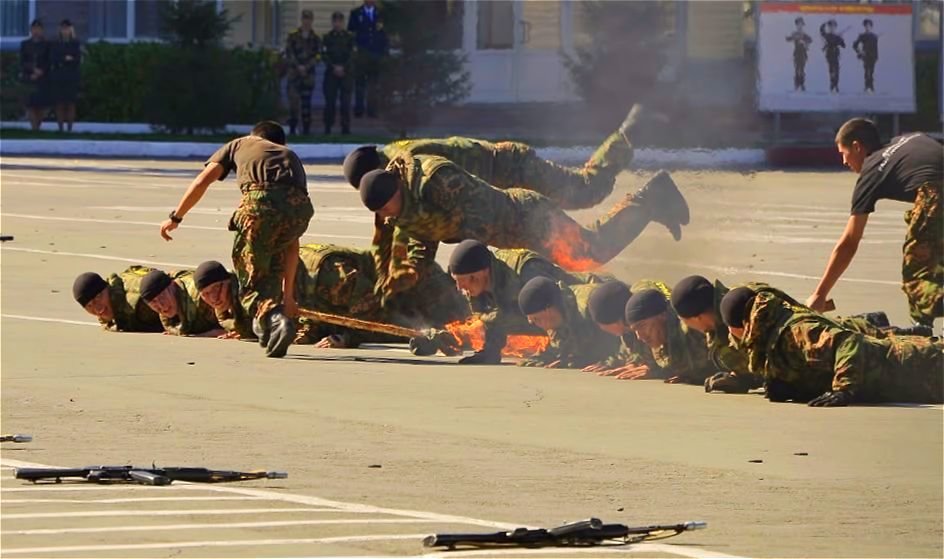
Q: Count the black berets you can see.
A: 11